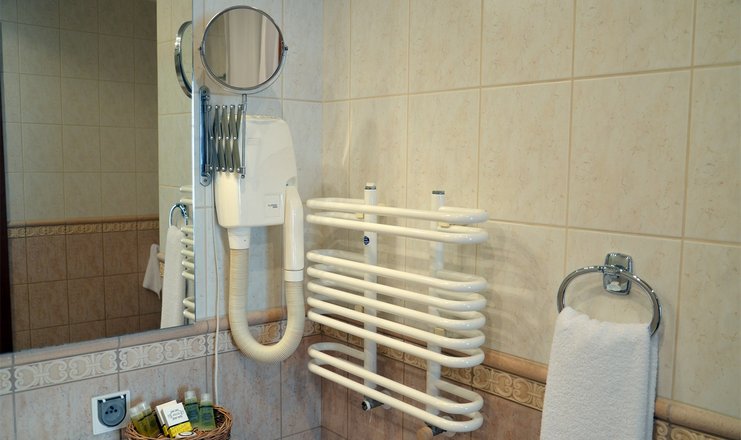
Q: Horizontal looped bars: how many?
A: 9